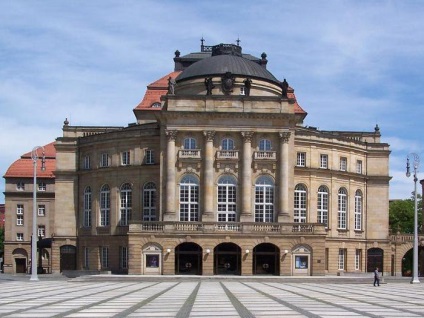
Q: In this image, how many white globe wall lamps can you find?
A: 4